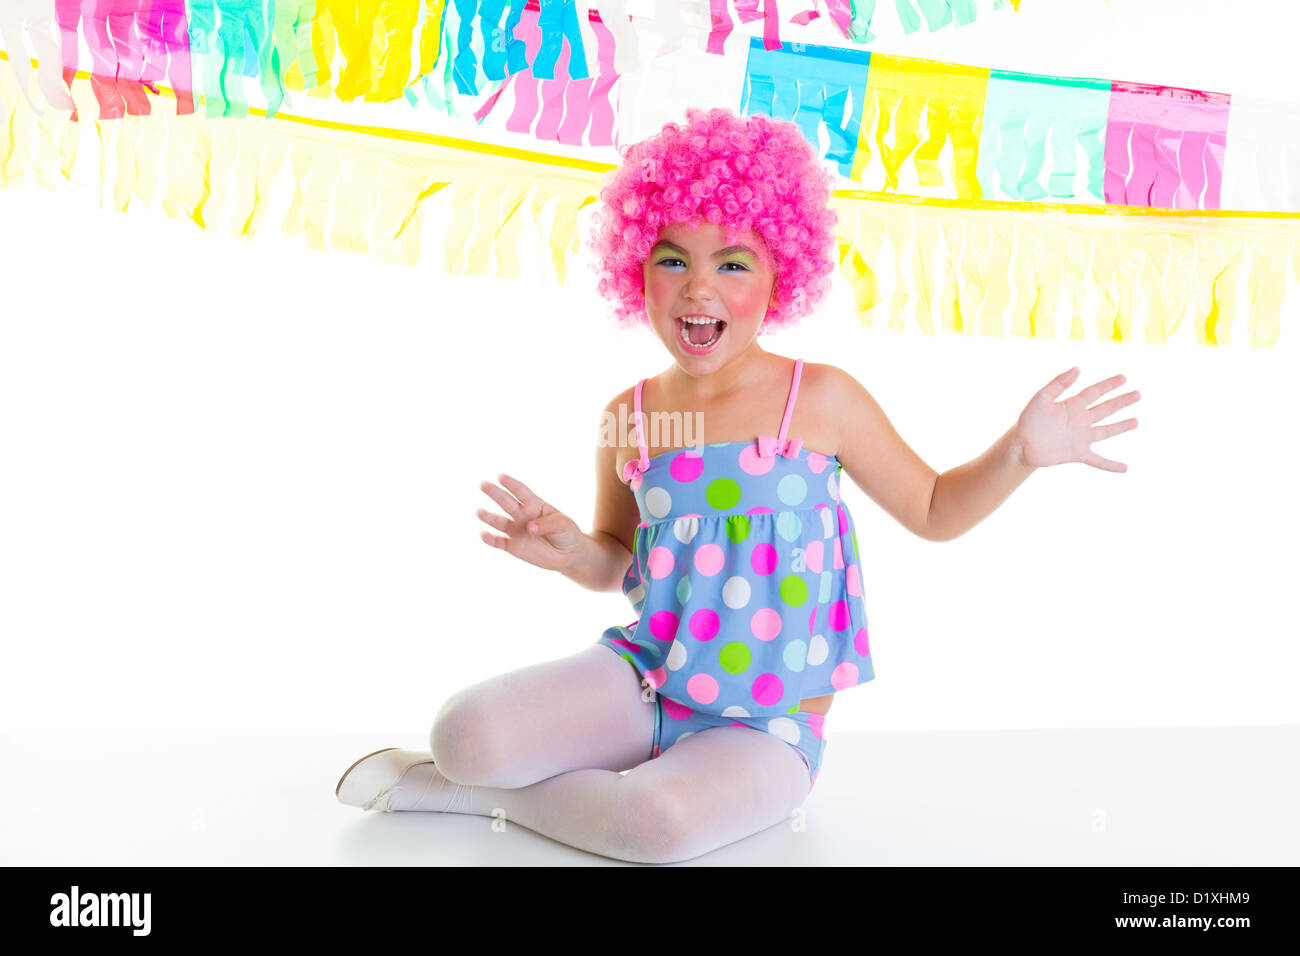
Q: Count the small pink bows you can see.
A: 2